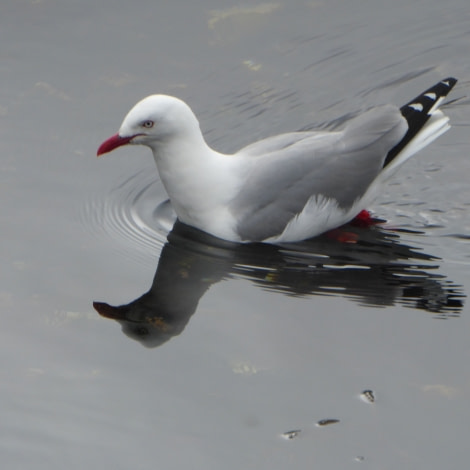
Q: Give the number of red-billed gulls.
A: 1